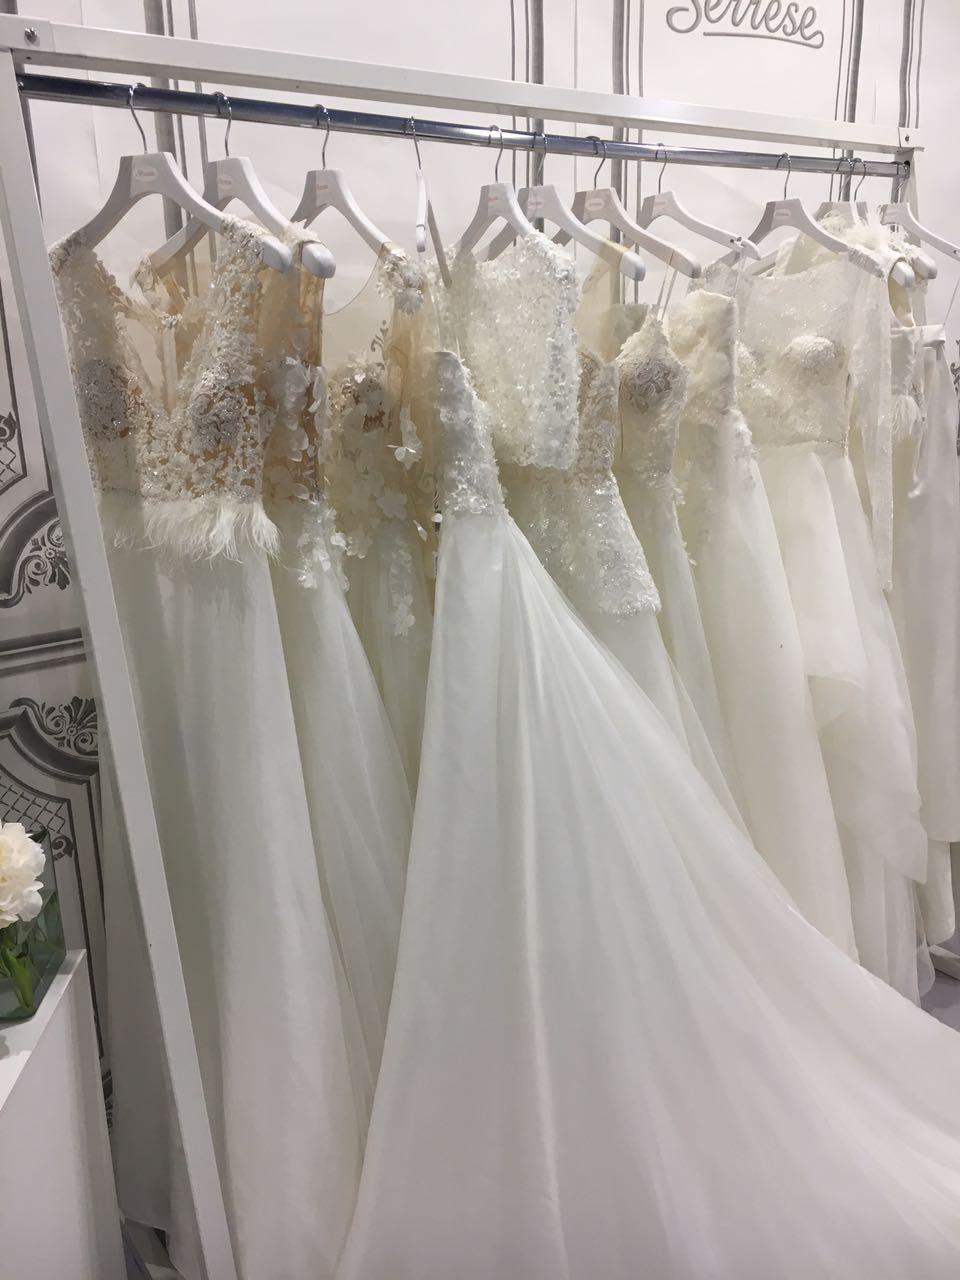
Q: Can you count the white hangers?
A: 12